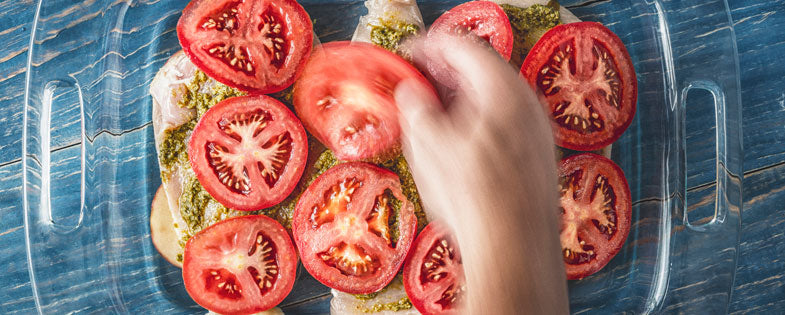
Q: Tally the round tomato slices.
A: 9